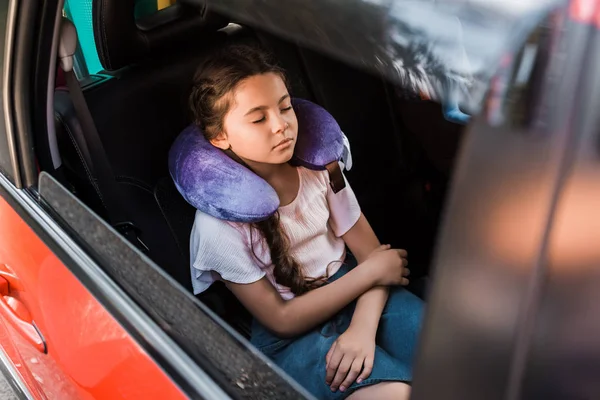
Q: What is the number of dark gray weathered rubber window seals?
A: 1